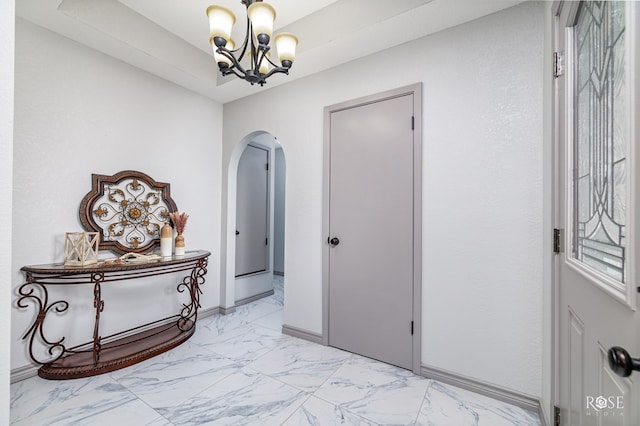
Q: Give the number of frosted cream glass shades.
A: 5